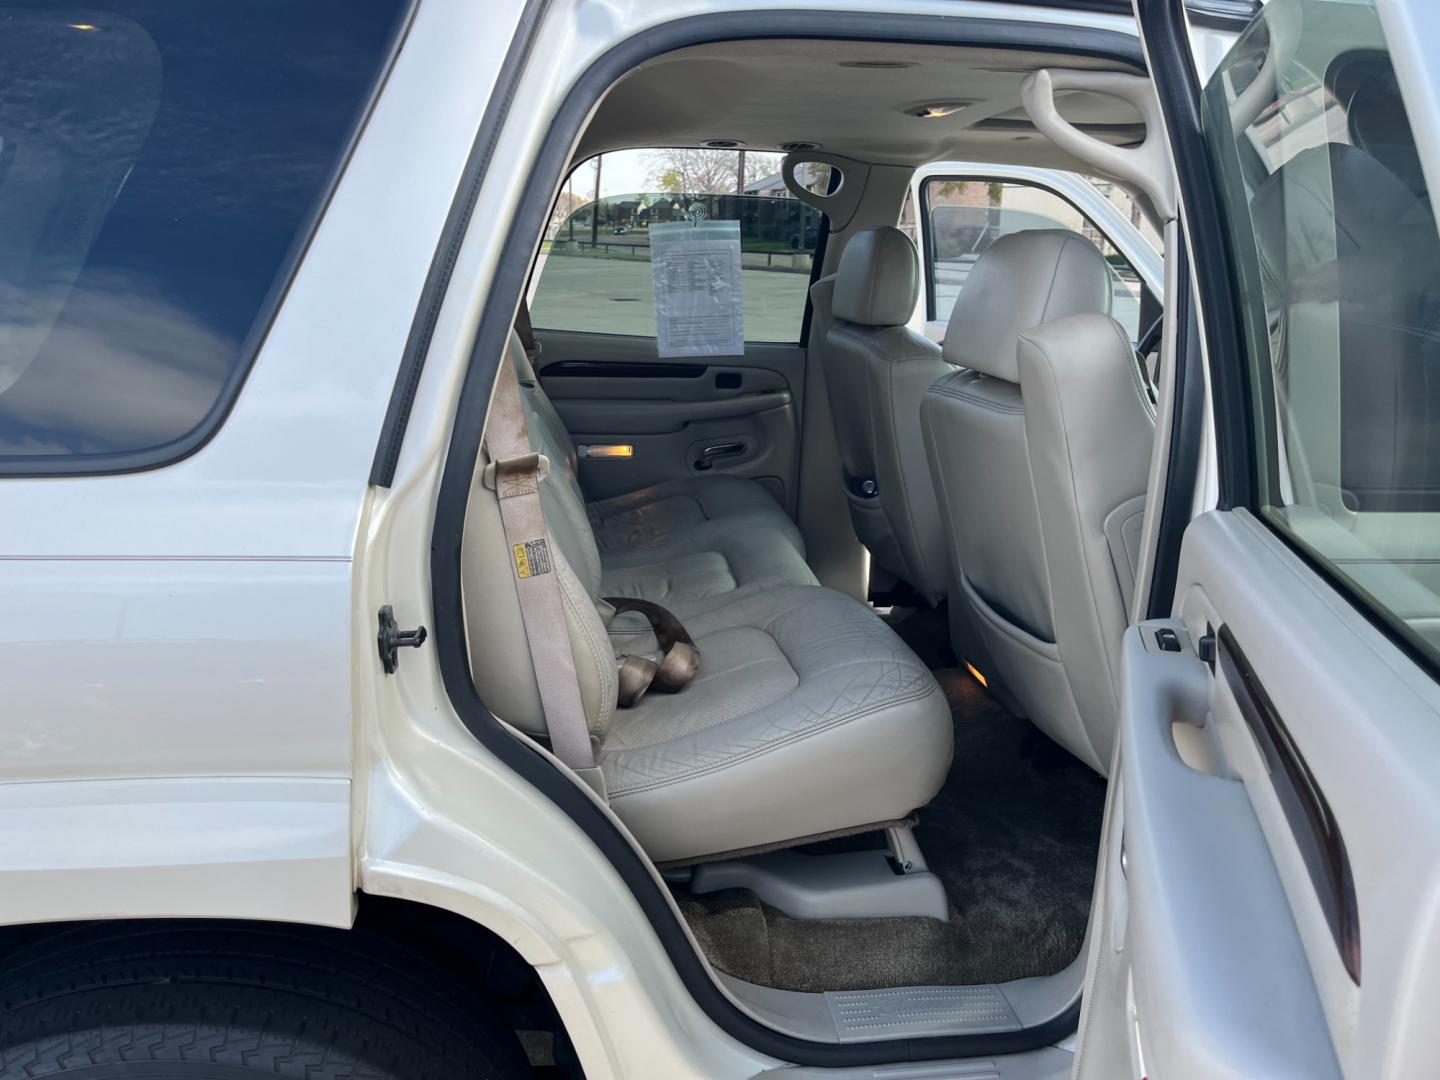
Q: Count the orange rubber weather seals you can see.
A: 0